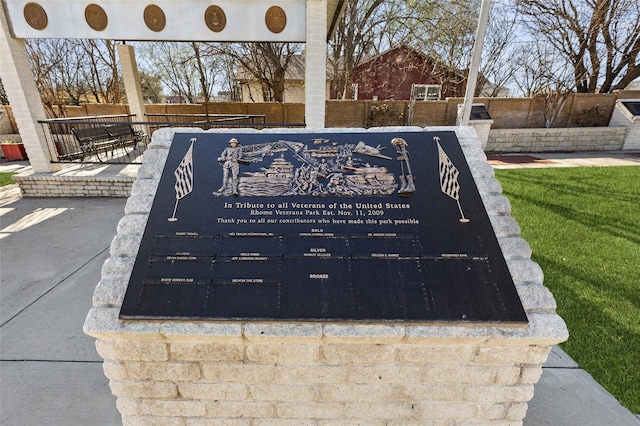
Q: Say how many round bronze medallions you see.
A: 5